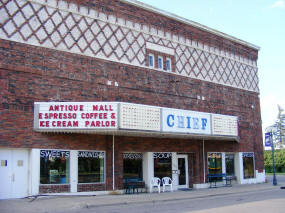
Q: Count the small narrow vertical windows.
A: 3